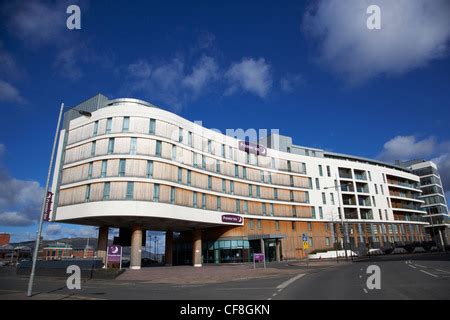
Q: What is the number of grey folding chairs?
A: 0